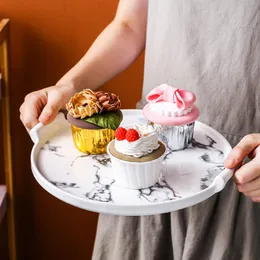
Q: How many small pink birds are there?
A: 0